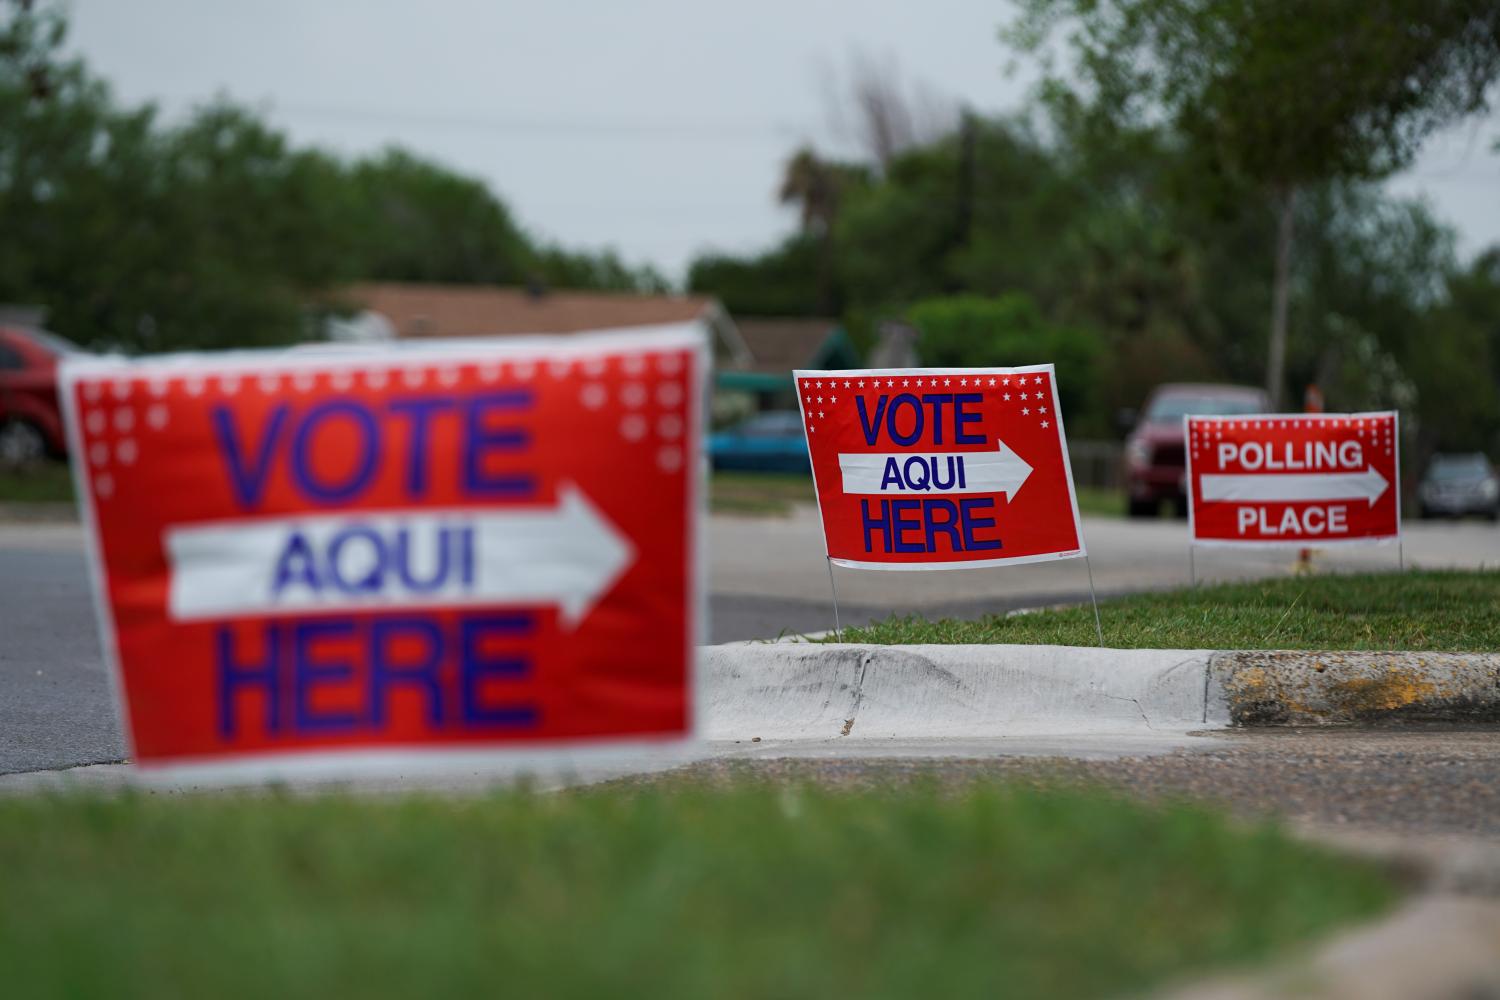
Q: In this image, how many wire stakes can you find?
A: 4